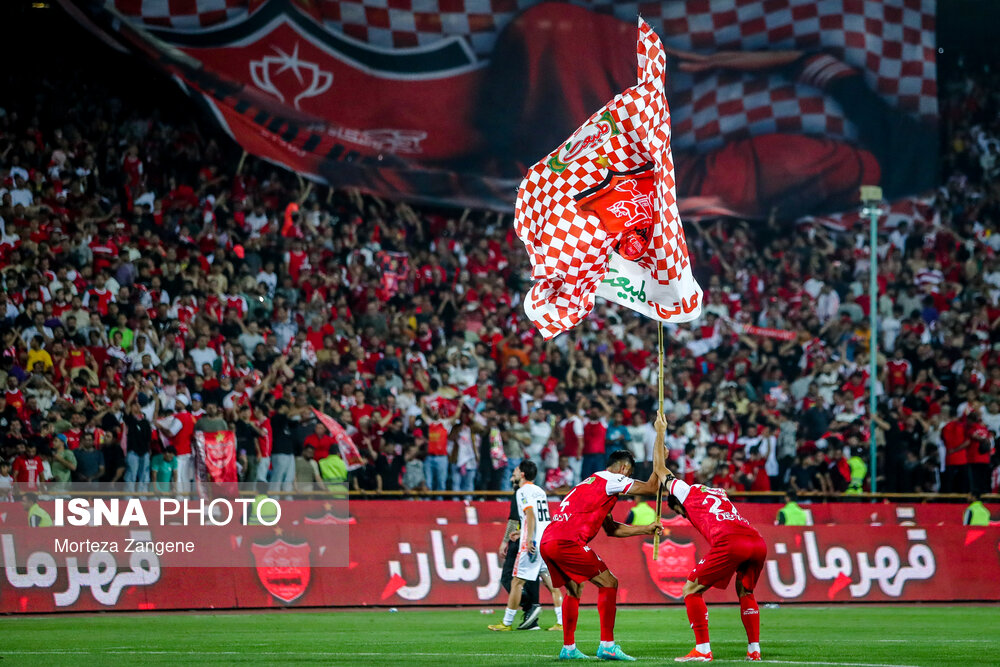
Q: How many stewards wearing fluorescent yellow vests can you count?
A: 7